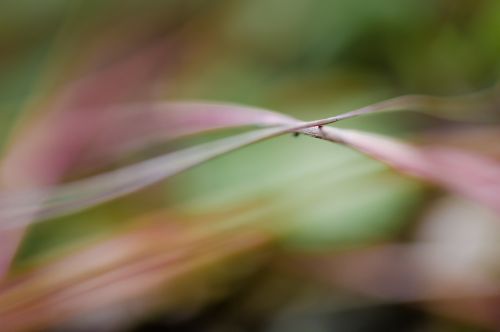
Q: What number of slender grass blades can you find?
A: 2